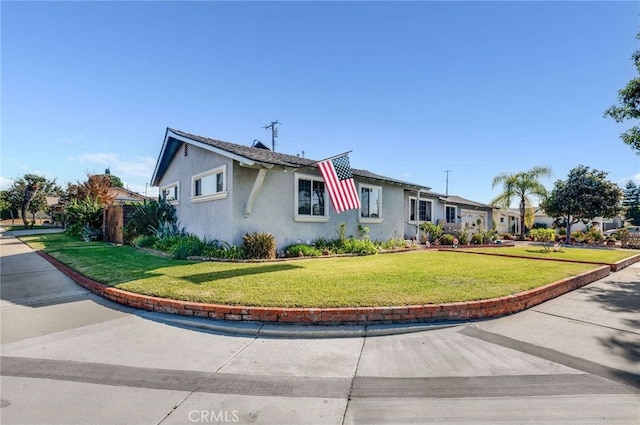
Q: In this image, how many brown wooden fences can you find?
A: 1